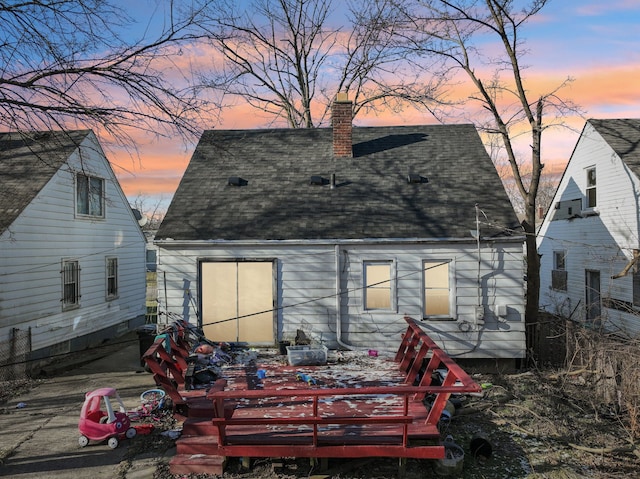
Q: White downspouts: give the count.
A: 1